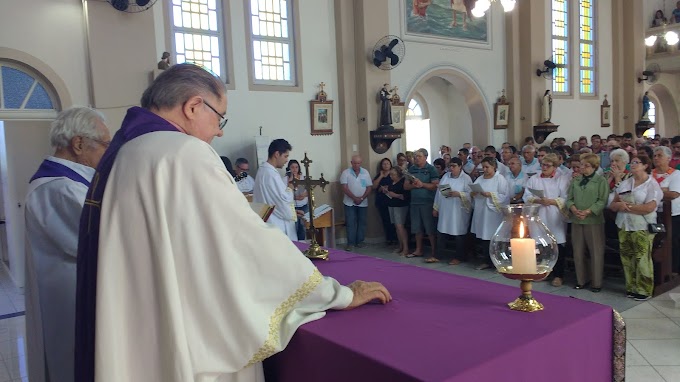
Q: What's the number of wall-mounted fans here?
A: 4